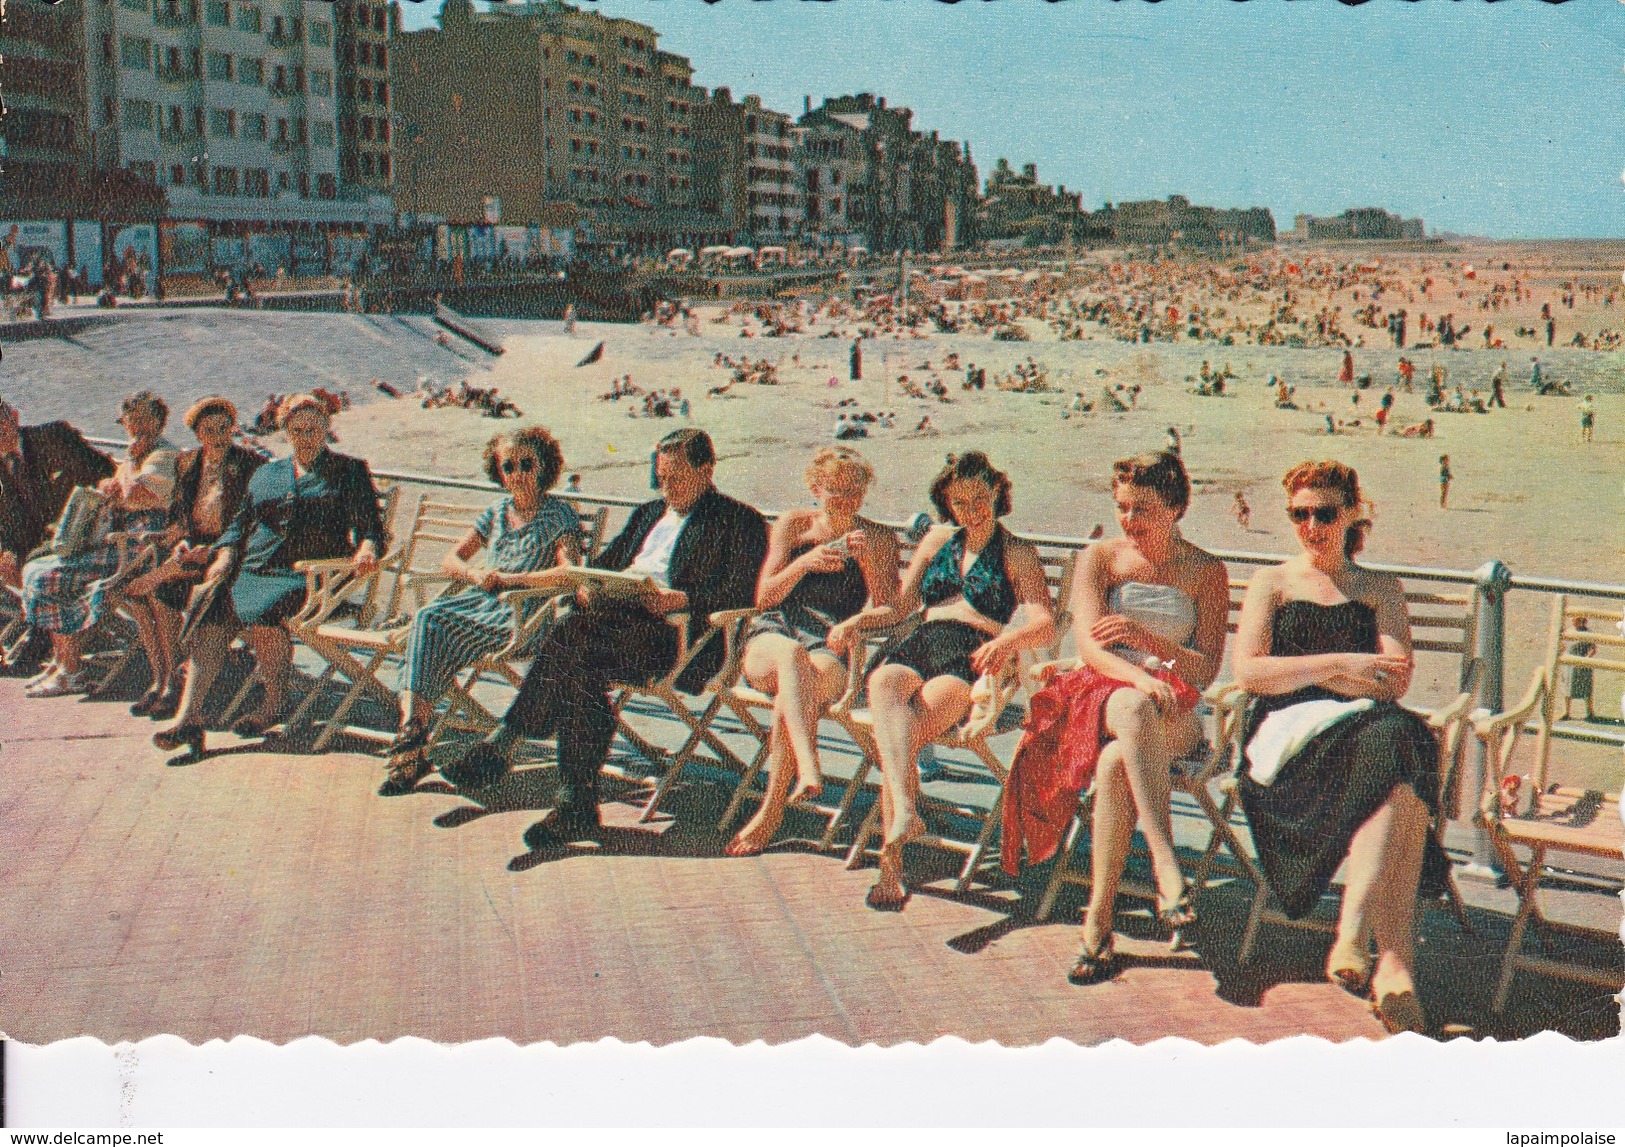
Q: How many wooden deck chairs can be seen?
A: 12